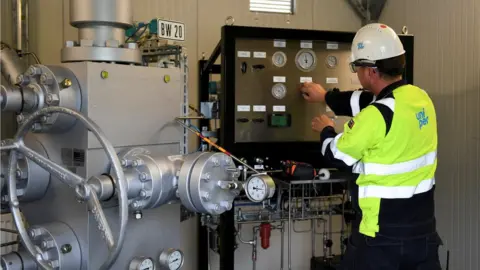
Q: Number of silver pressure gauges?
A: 7